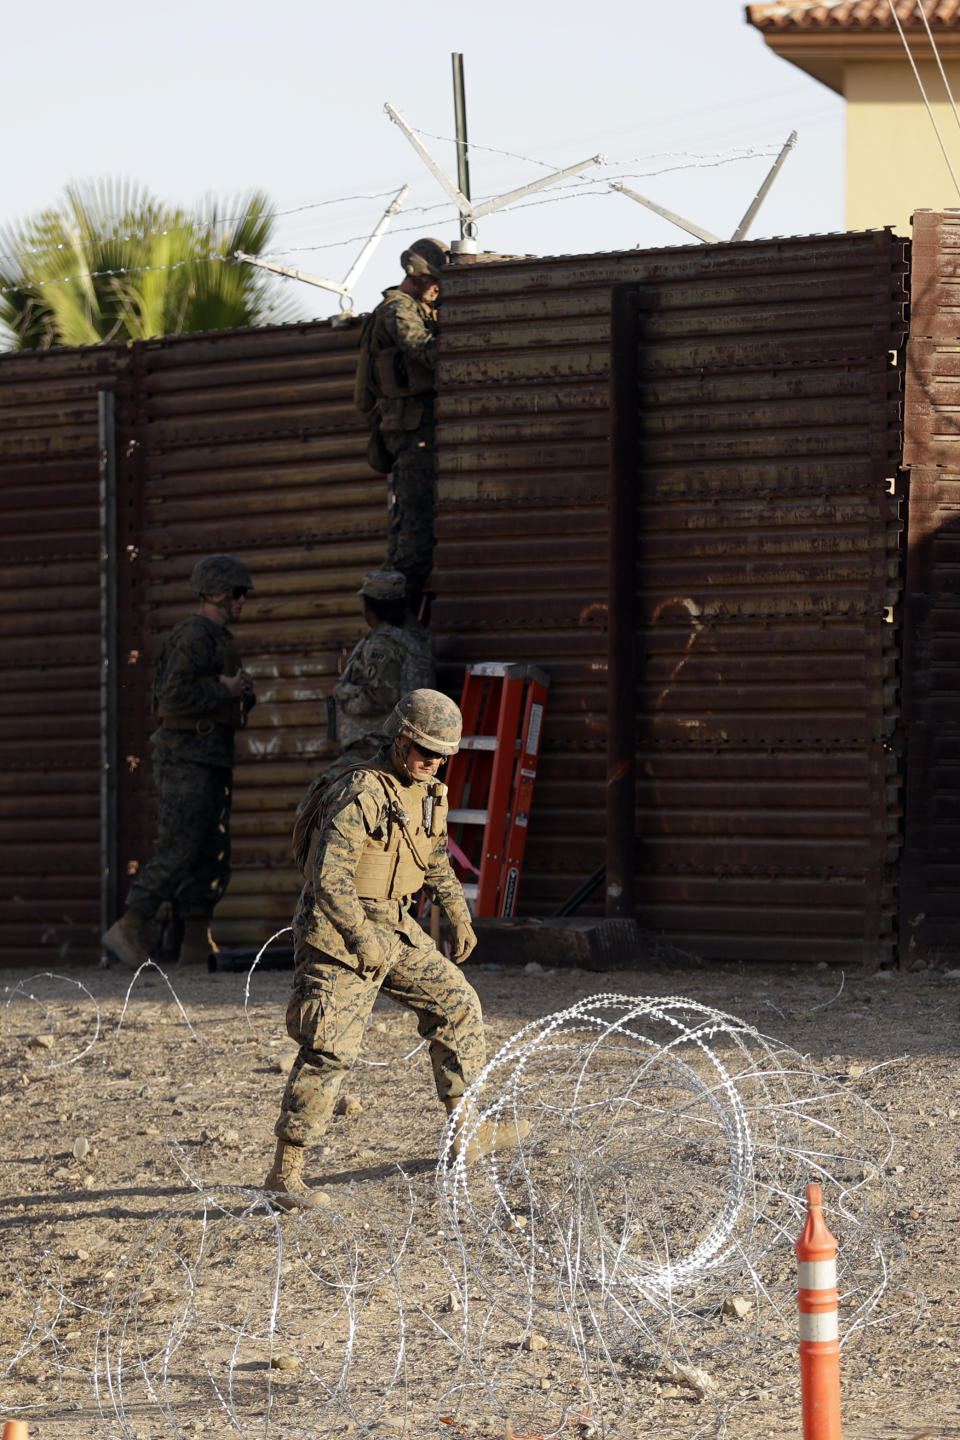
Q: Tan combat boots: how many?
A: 4